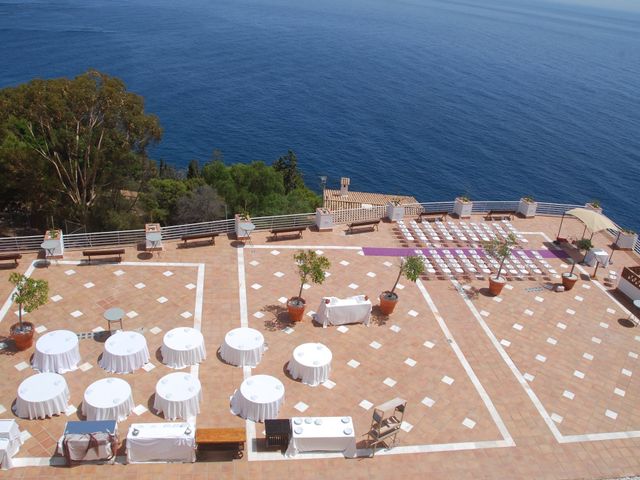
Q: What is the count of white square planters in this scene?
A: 9